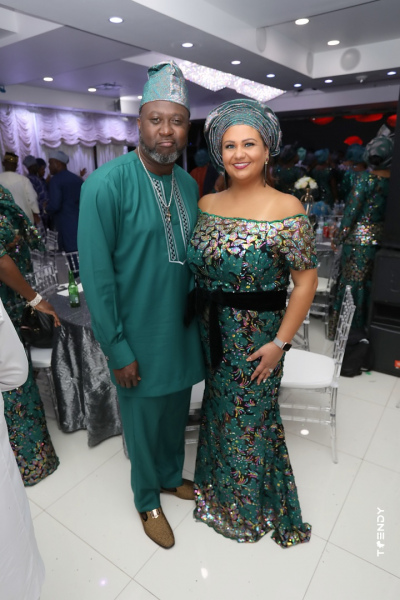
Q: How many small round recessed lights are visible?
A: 12